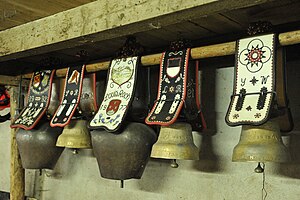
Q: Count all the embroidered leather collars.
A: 5